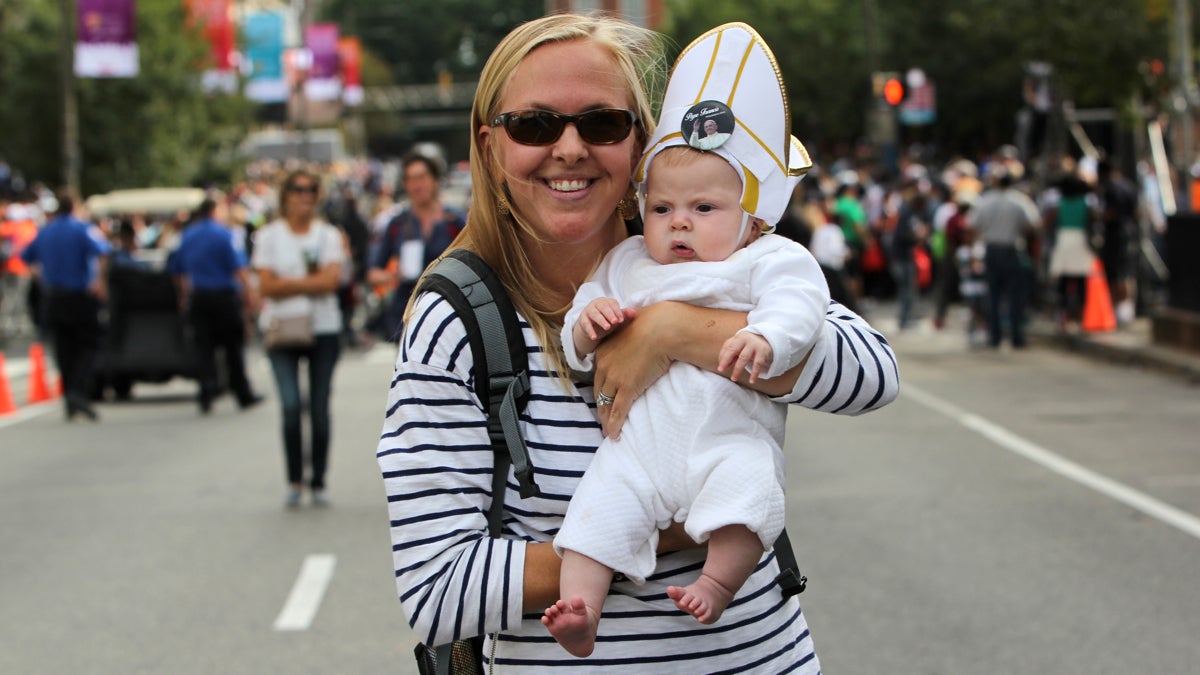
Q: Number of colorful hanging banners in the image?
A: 5